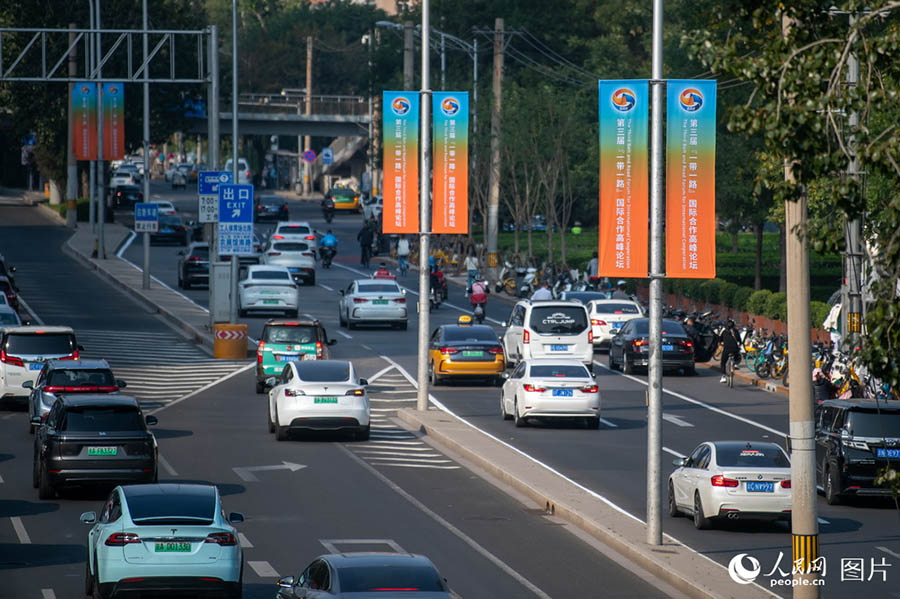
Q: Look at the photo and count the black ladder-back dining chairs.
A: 0